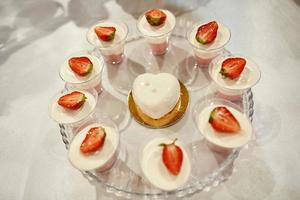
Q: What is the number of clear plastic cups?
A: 9